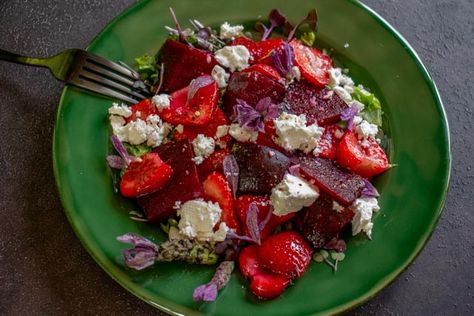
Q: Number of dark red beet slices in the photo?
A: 7